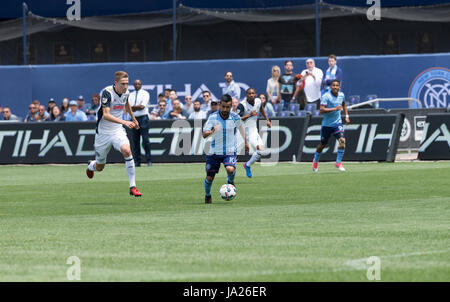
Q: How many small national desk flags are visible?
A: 0